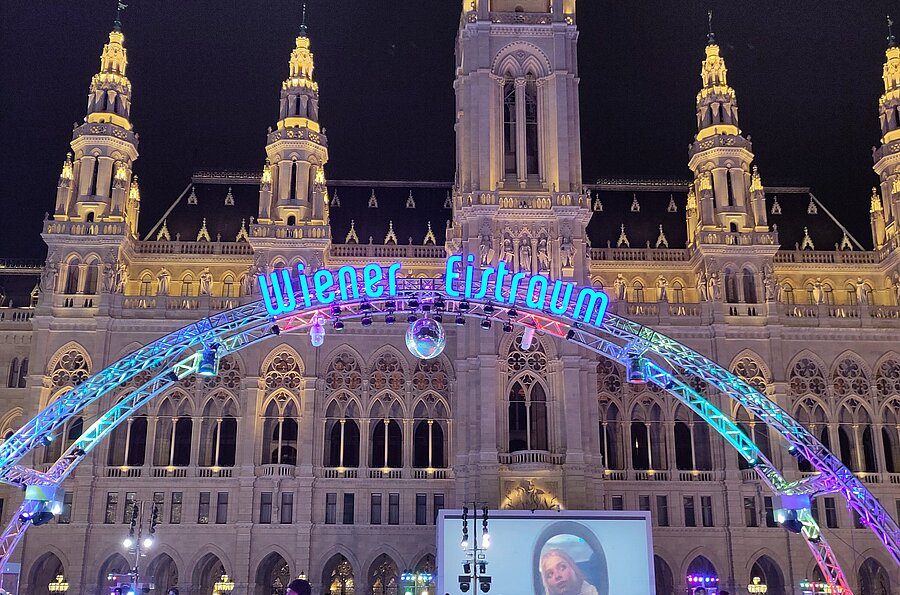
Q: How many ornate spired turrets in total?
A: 4